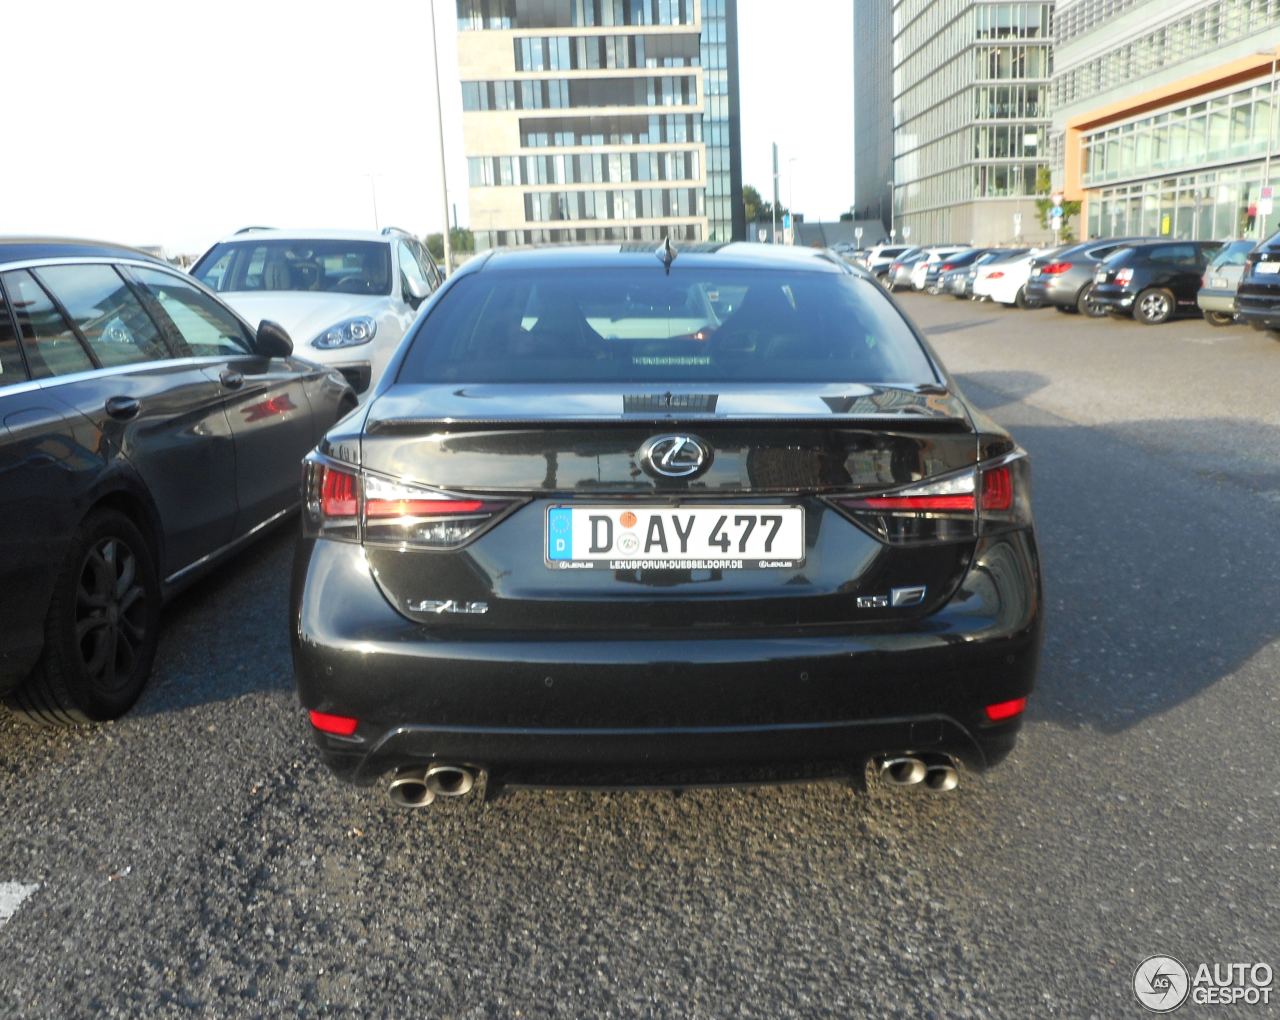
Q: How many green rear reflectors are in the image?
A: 0